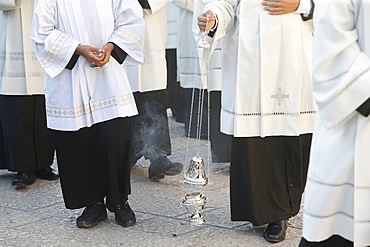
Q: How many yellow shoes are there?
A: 0